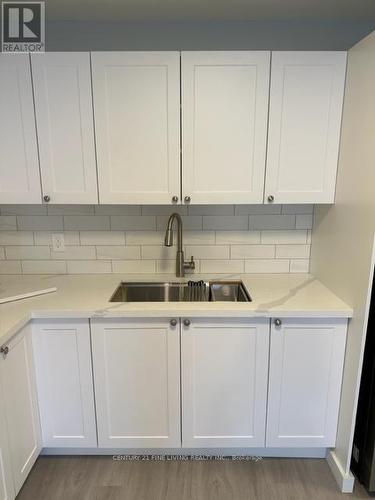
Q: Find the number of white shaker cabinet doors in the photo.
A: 10